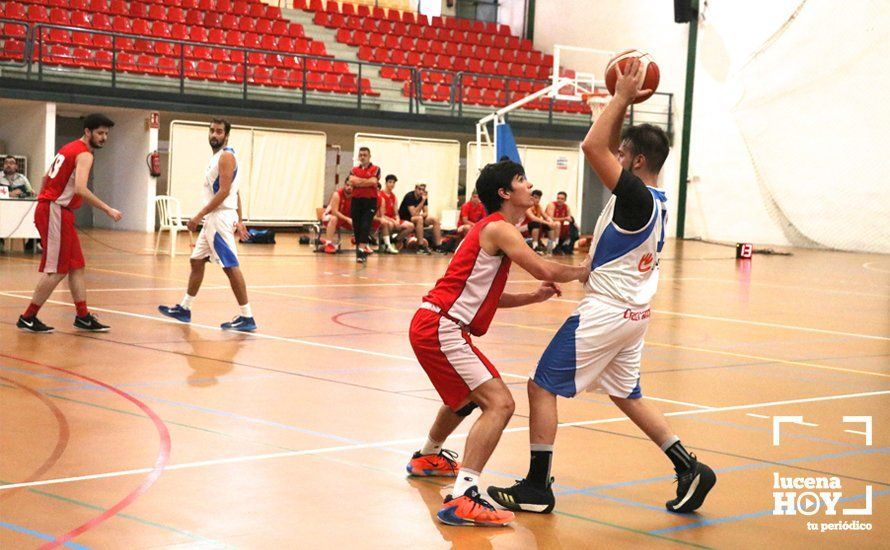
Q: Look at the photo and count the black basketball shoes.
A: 4